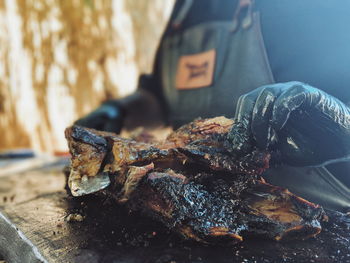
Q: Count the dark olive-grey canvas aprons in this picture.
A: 1